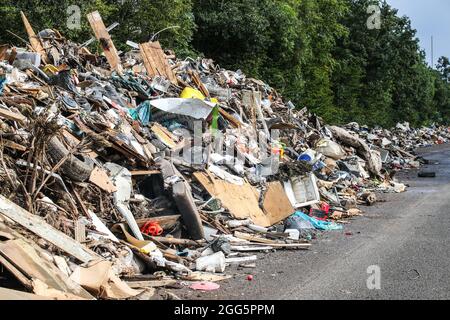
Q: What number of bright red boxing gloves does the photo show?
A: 0